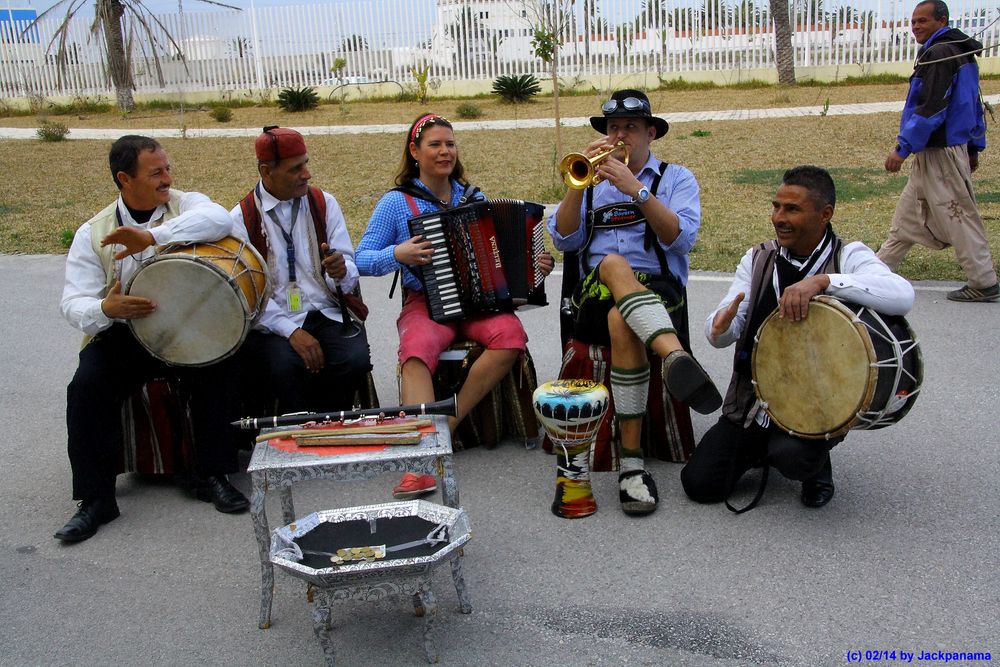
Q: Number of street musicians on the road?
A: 5